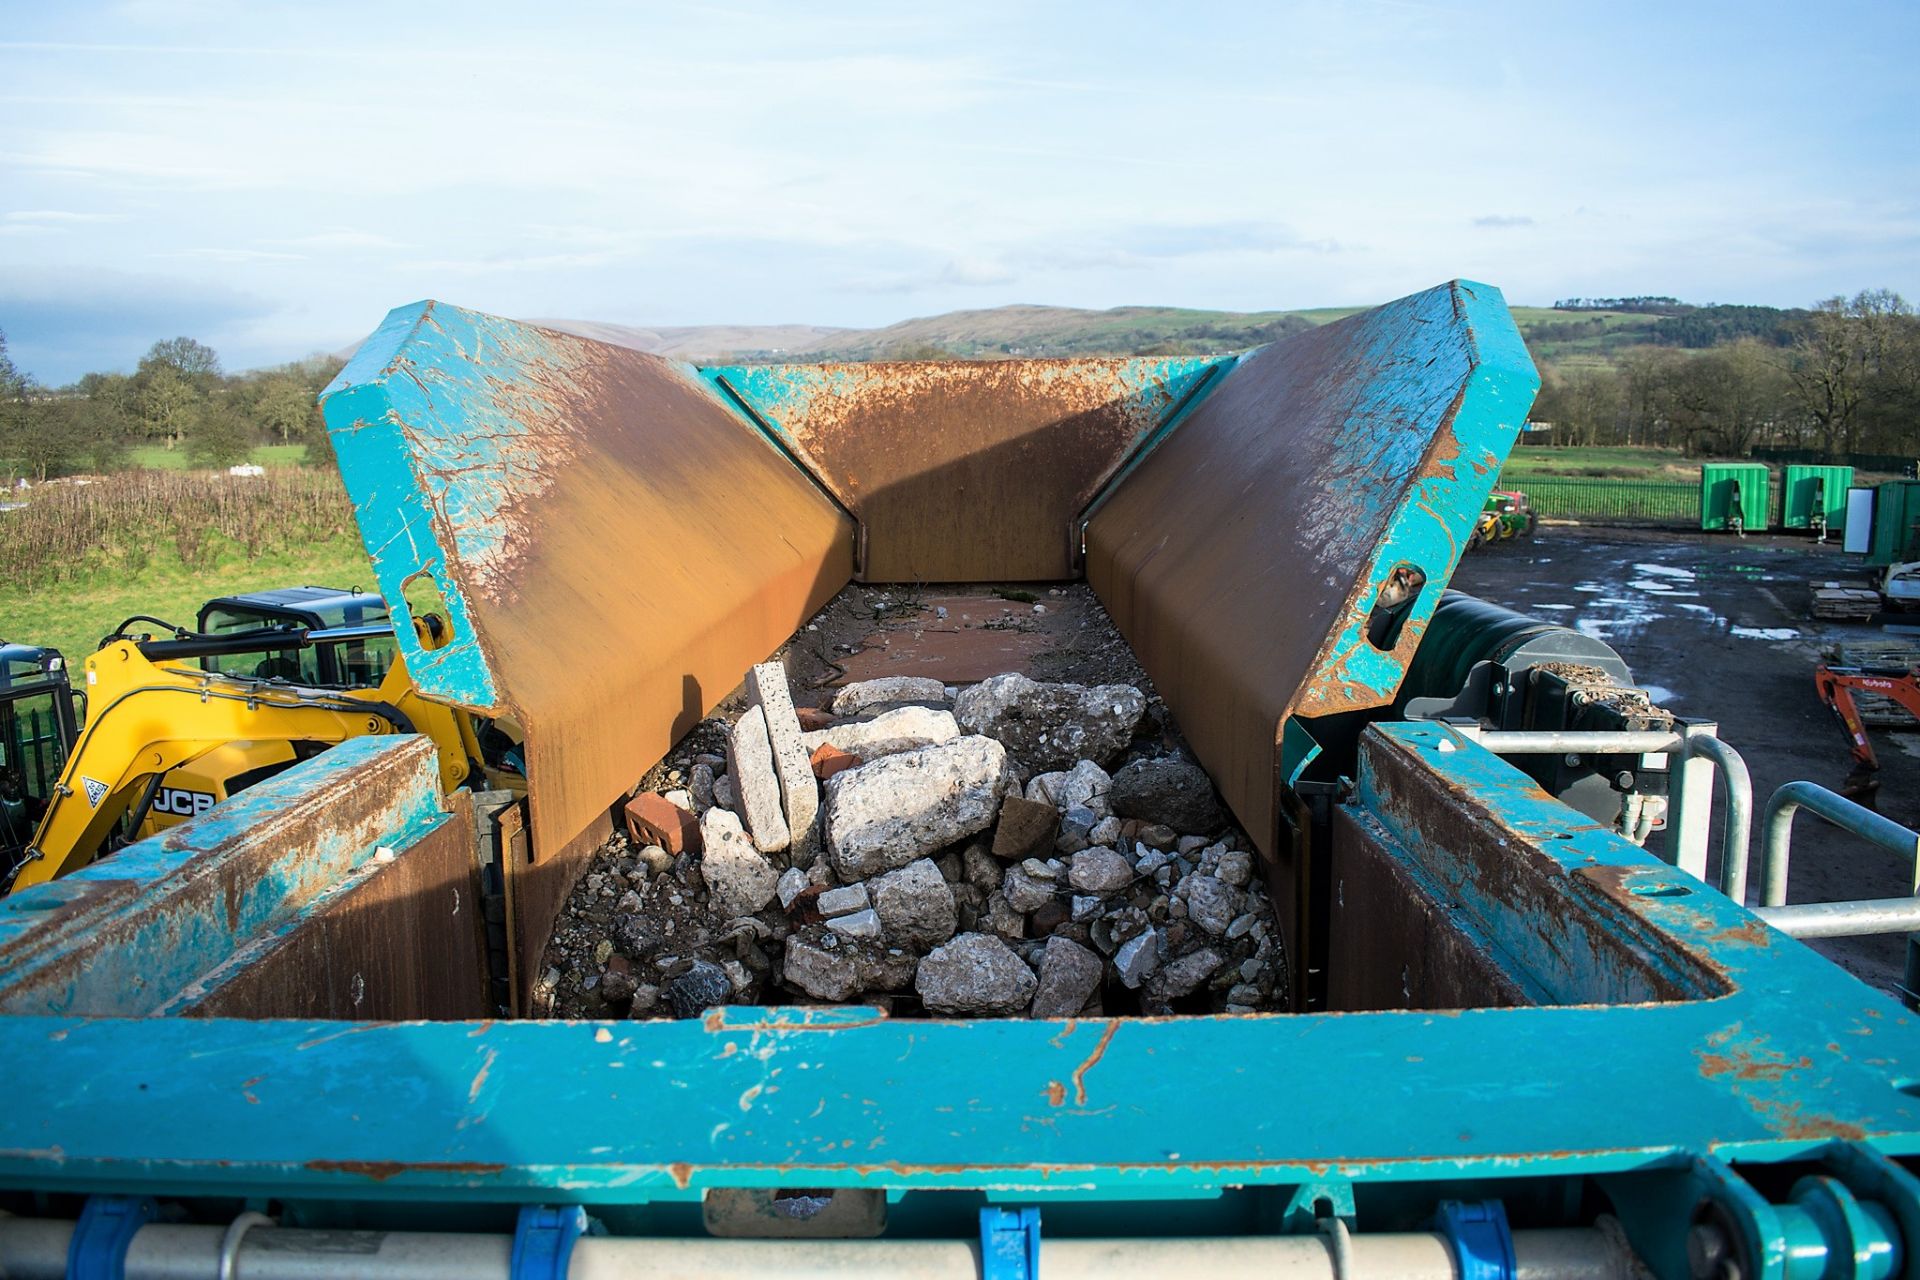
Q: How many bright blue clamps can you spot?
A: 4